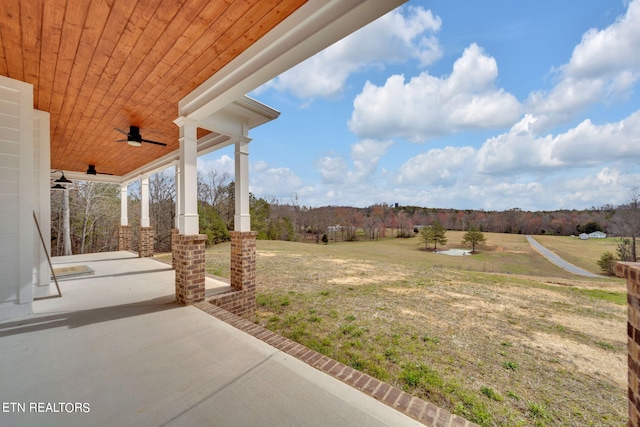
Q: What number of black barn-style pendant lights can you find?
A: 2